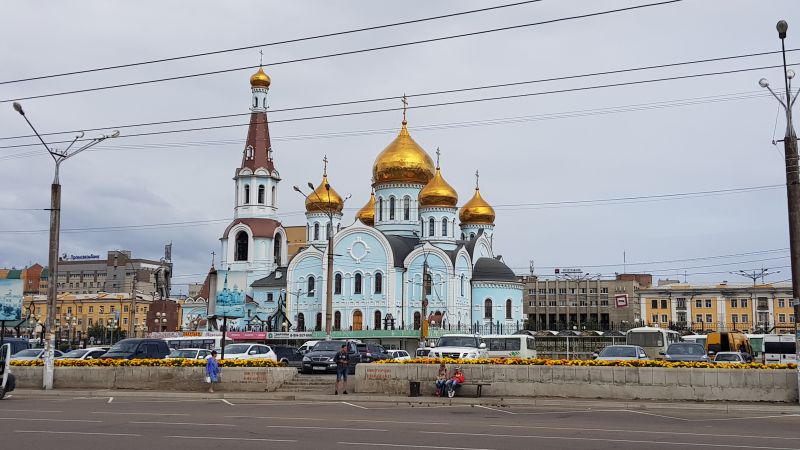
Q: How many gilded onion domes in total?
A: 6